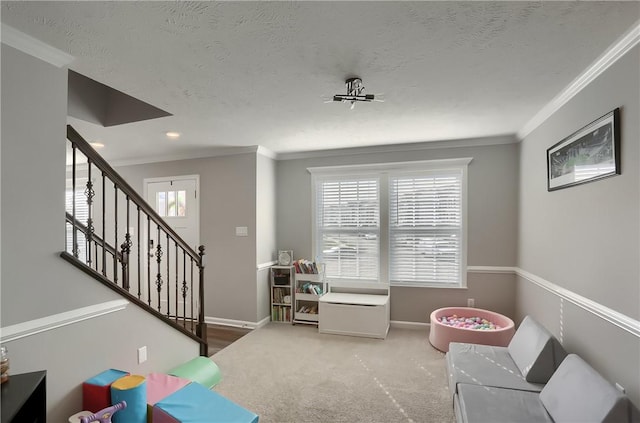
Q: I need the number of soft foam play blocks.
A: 5